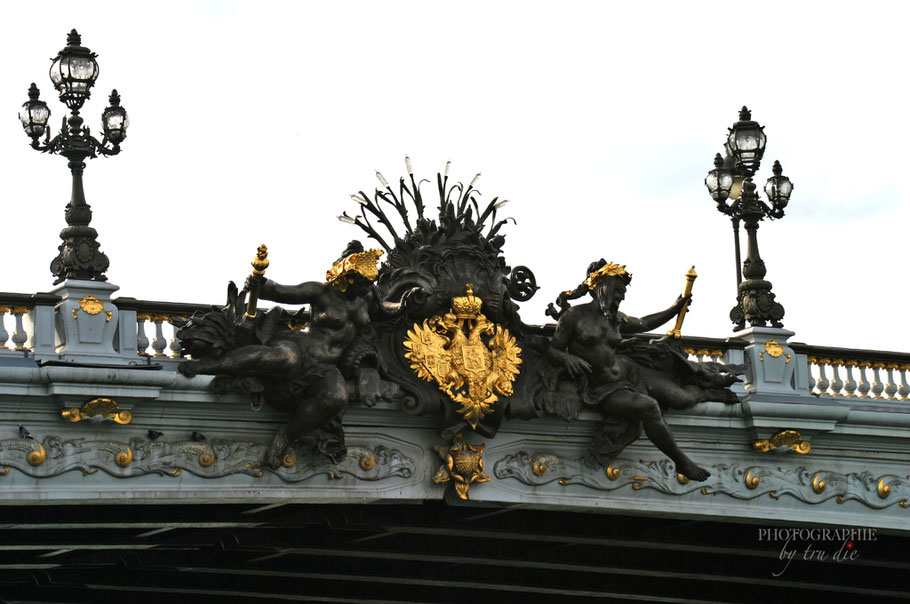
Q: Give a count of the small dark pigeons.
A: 3